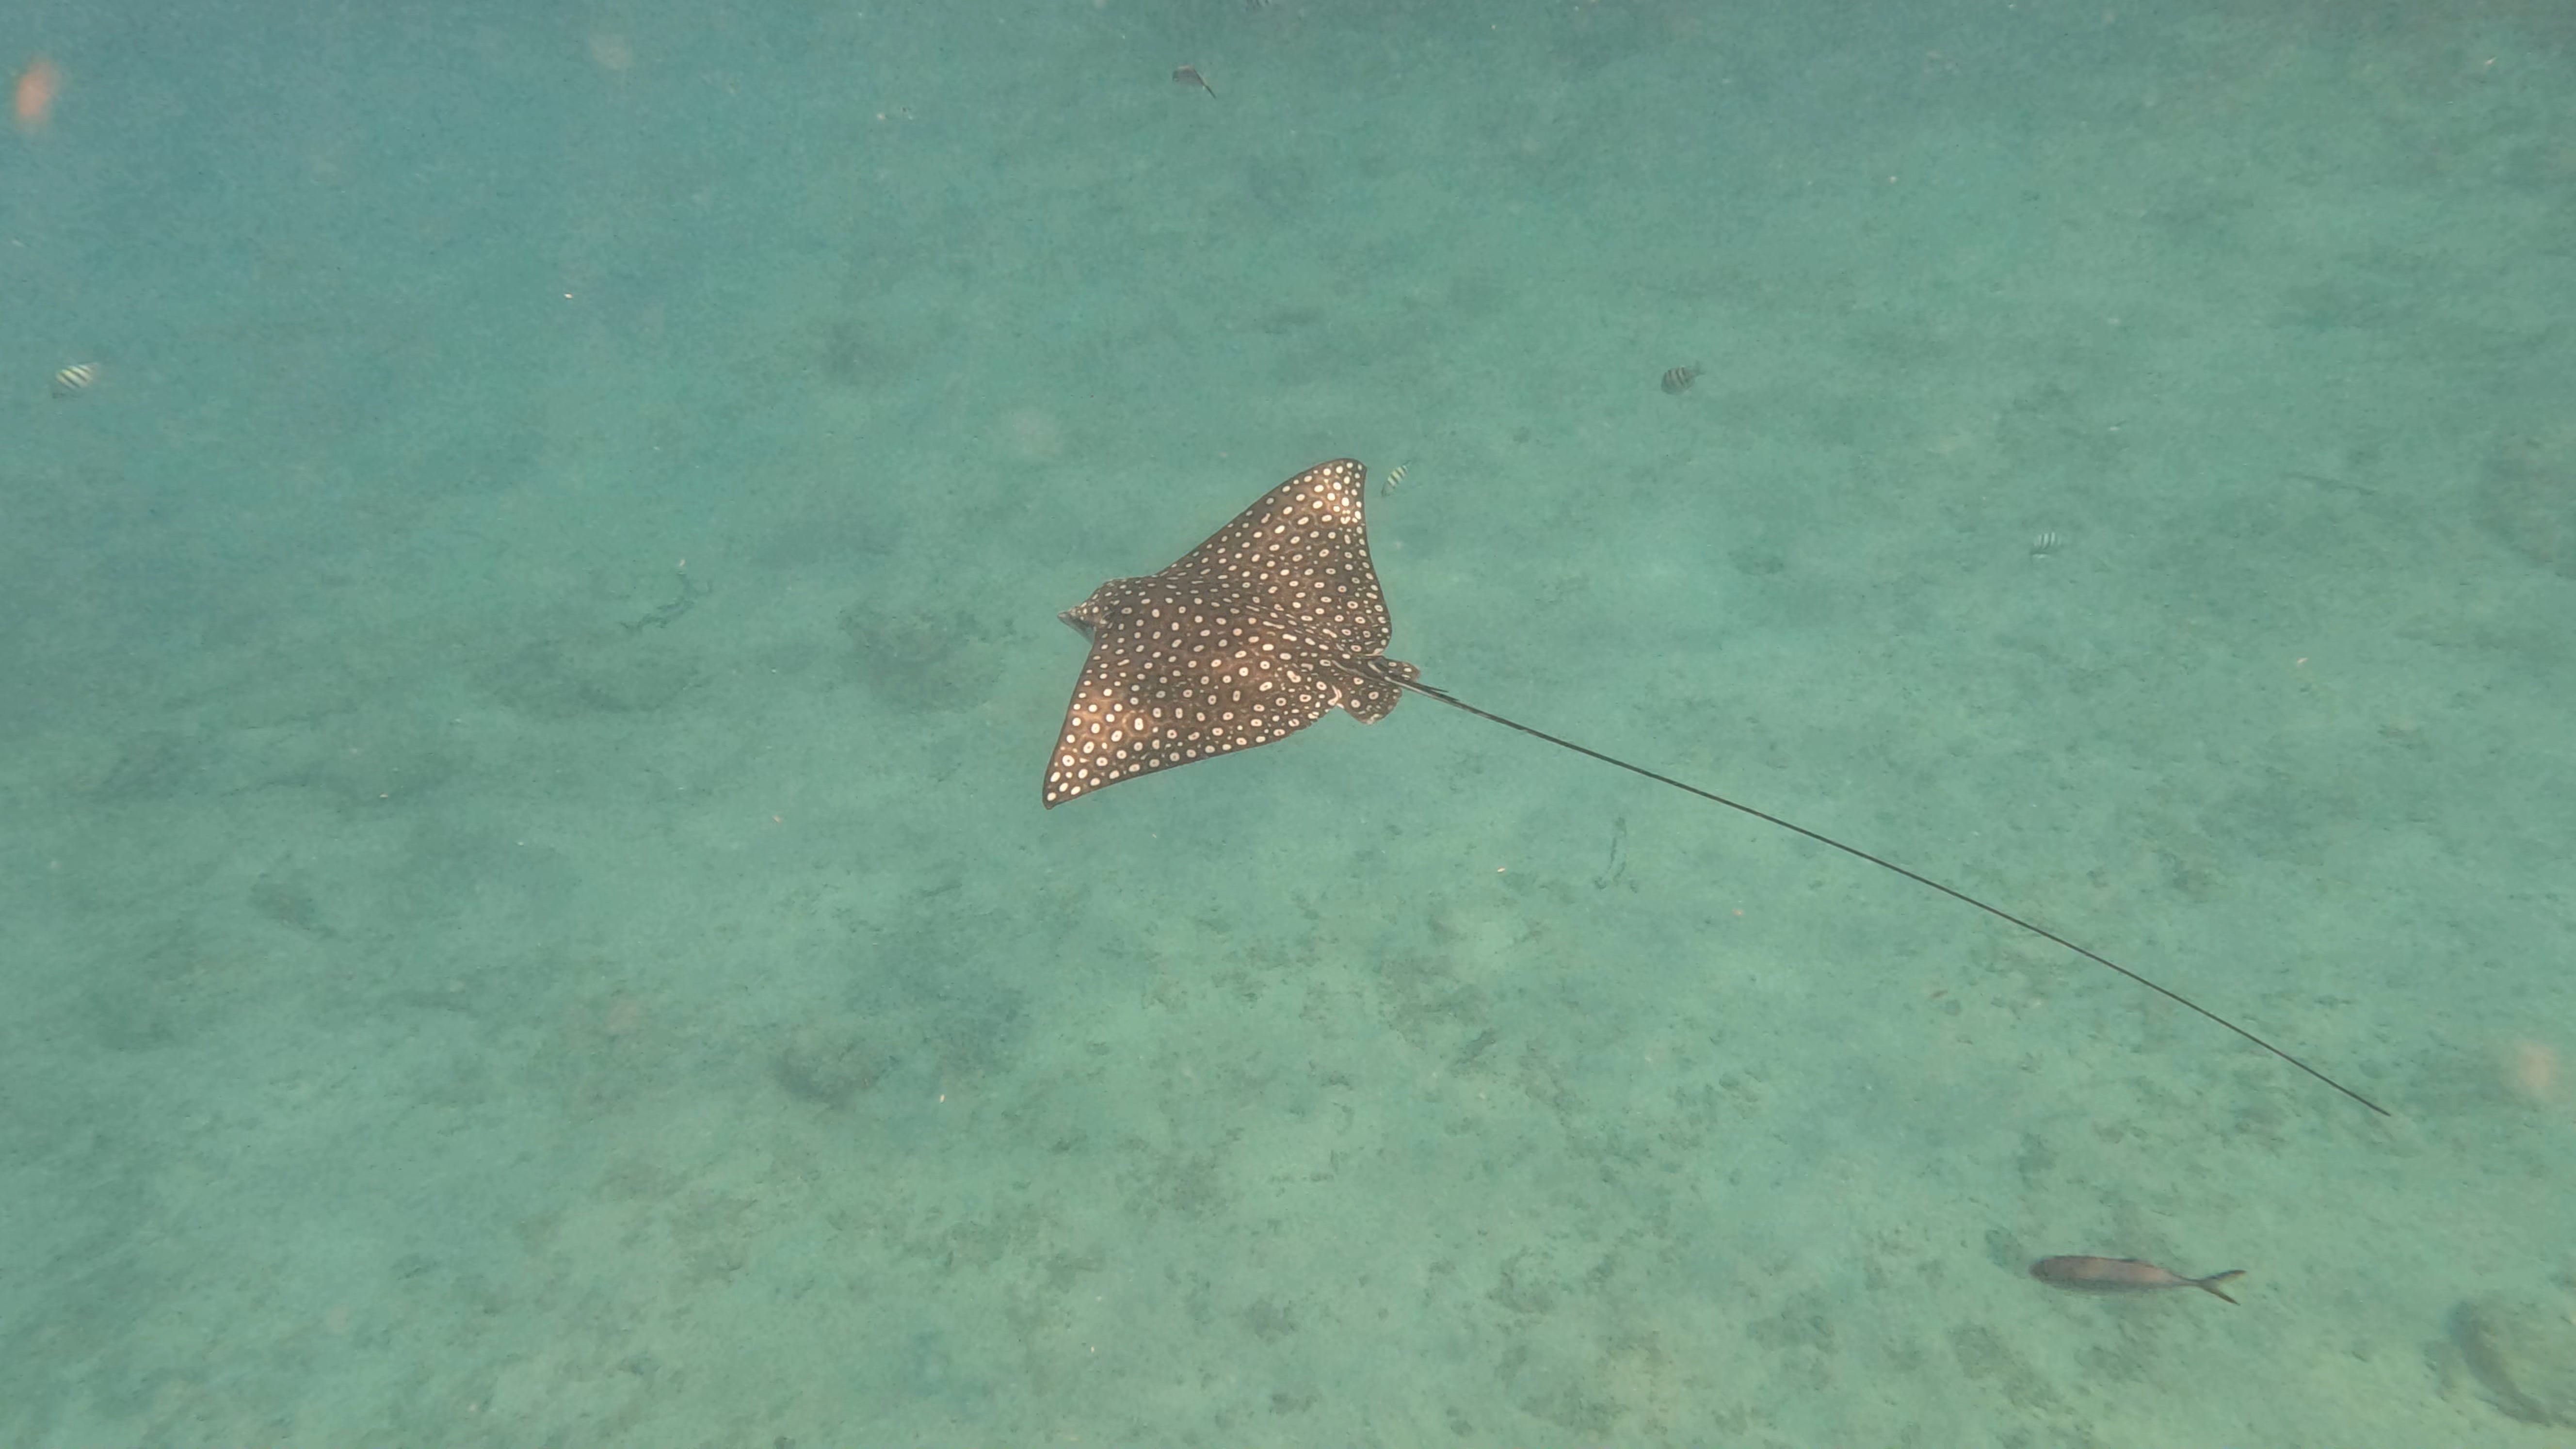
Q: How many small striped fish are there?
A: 4